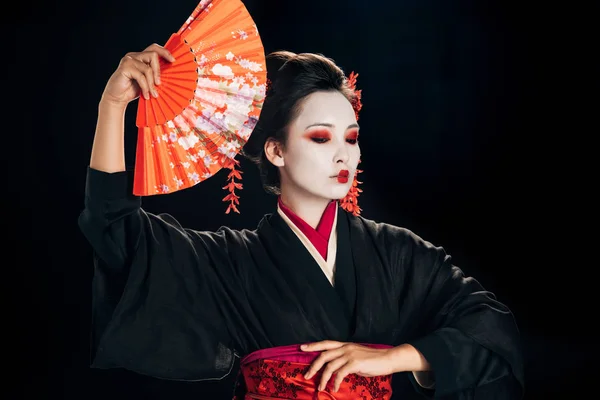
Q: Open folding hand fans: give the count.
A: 1